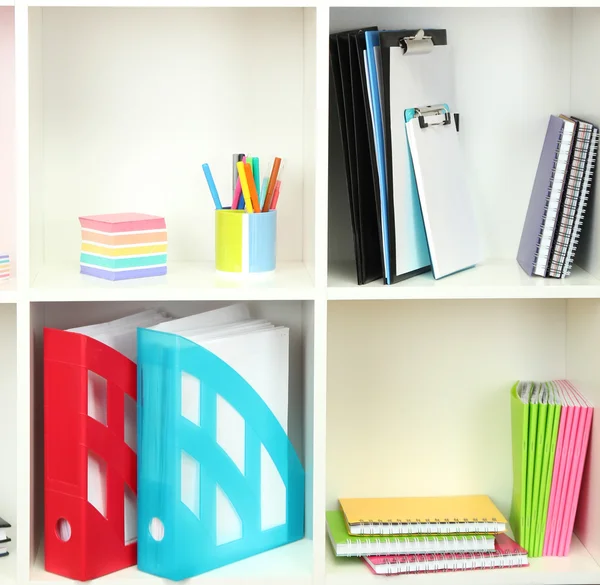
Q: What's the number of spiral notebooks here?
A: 6